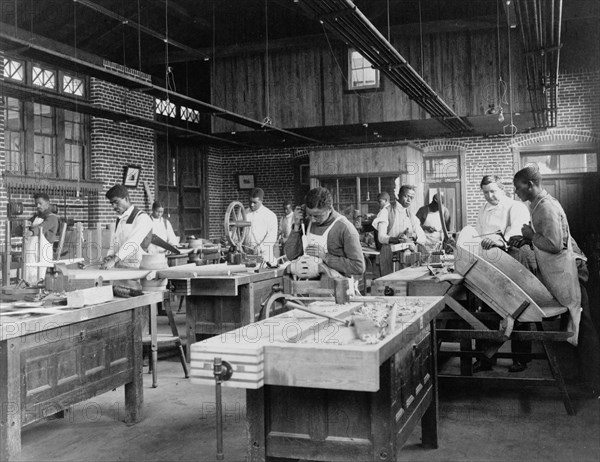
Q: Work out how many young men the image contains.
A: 11